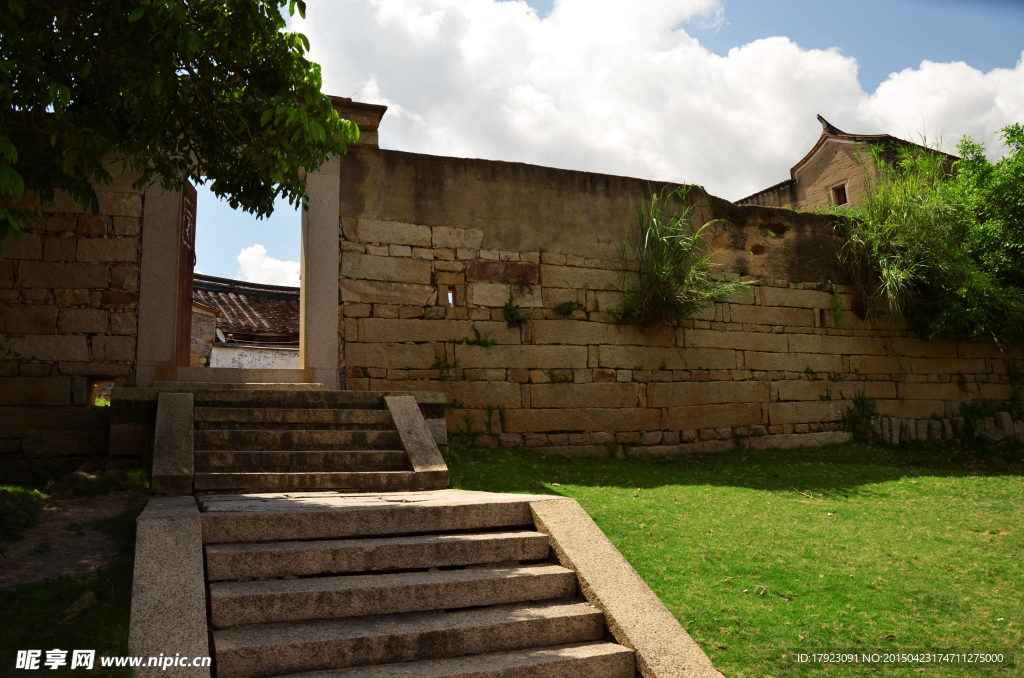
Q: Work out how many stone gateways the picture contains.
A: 1